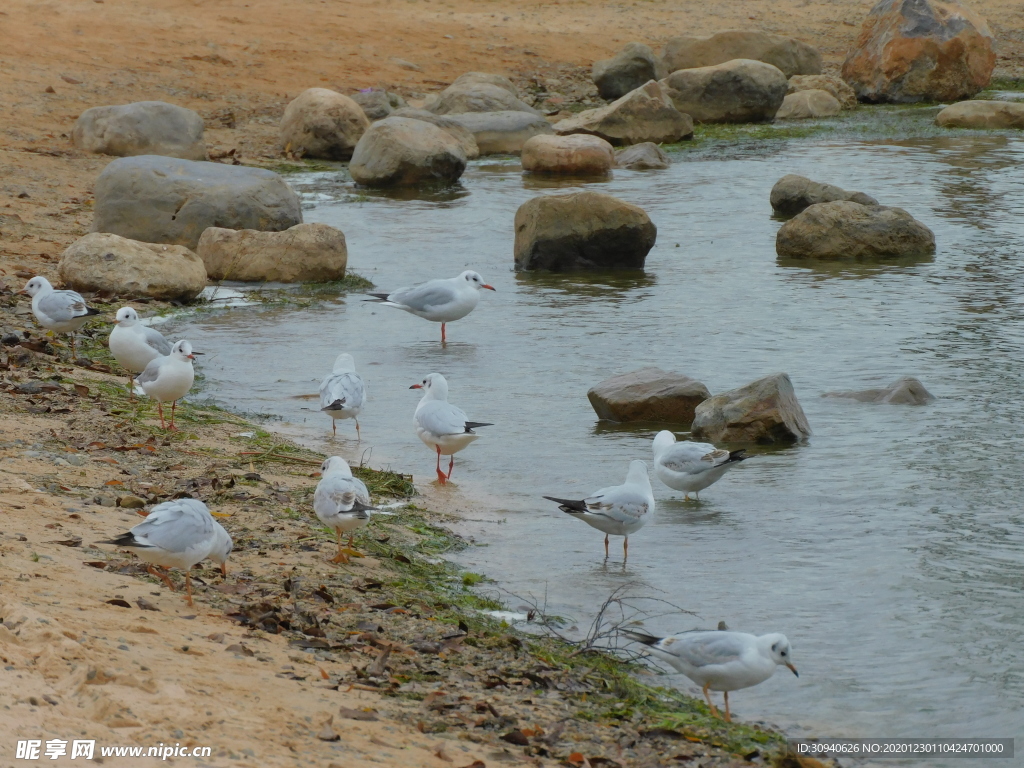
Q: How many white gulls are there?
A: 11